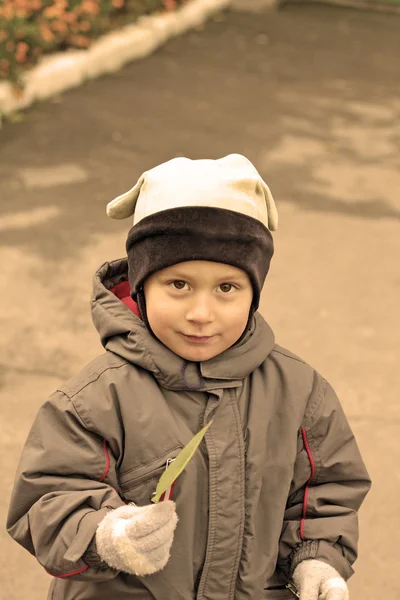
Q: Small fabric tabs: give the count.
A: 2